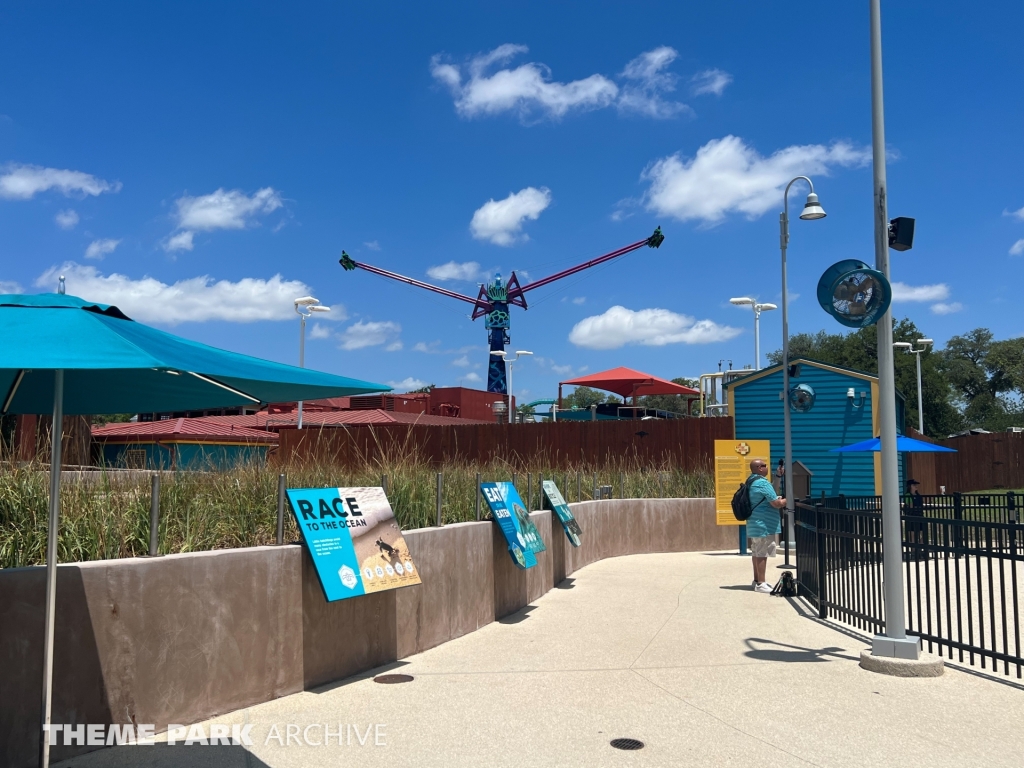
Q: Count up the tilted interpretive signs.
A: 3